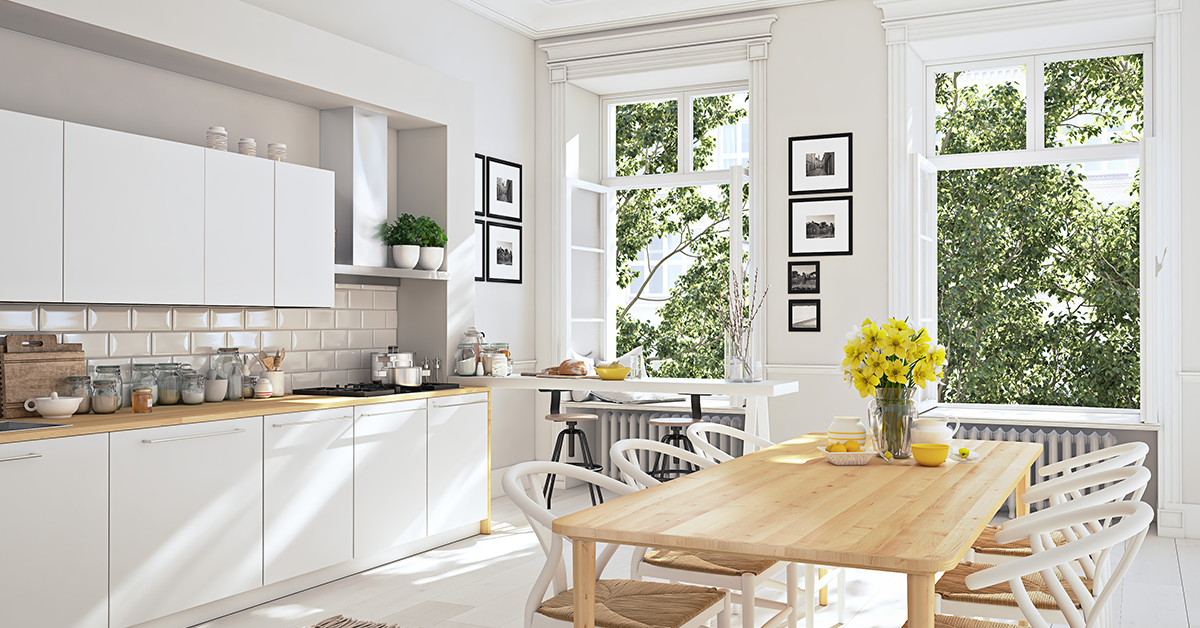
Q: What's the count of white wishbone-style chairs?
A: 6